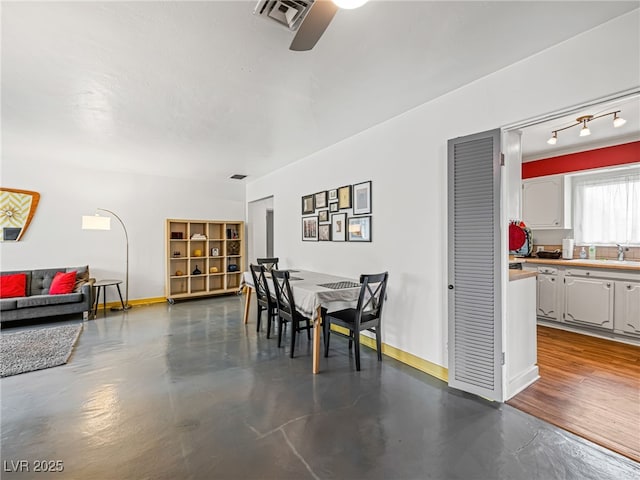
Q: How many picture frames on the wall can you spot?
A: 11